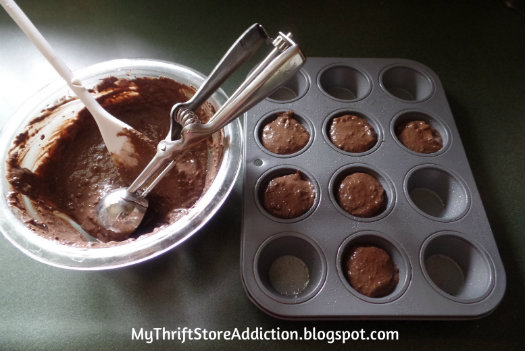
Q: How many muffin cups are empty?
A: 6